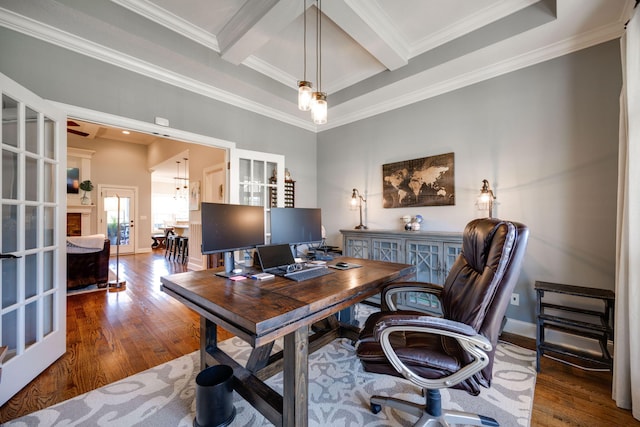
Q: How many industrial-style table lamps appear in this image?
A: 2